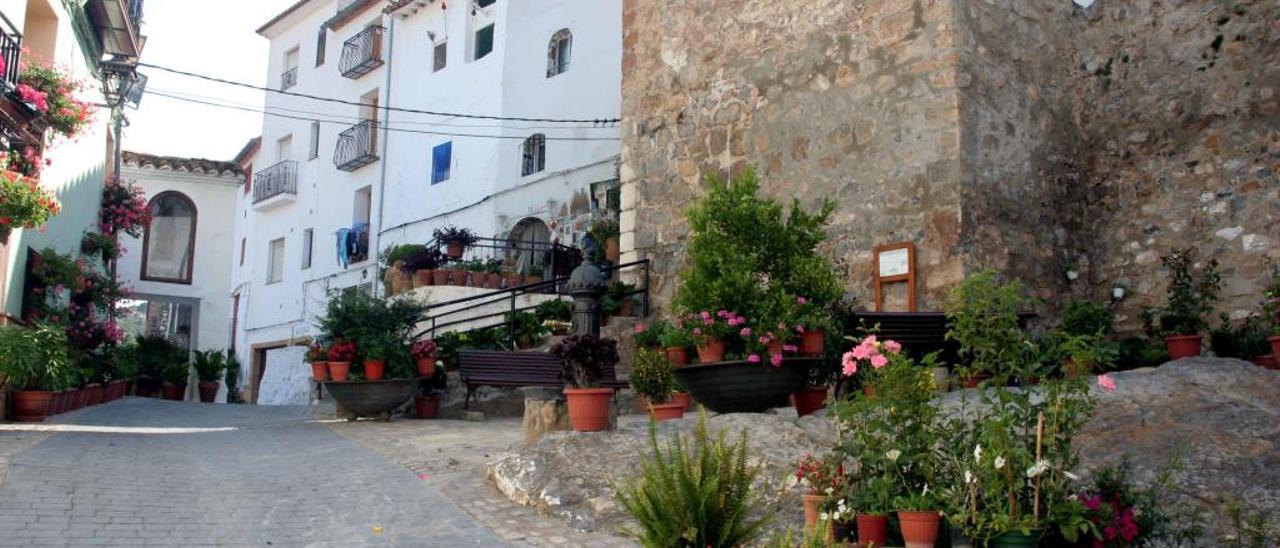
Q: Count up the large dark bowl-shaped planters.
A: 2